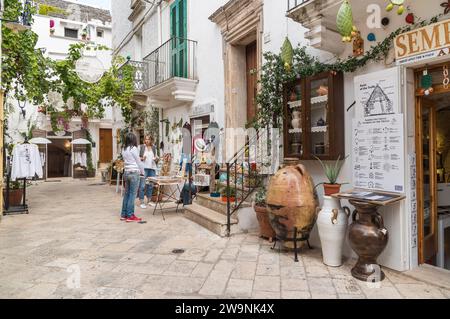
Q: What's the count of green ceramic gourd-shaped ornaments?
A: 2